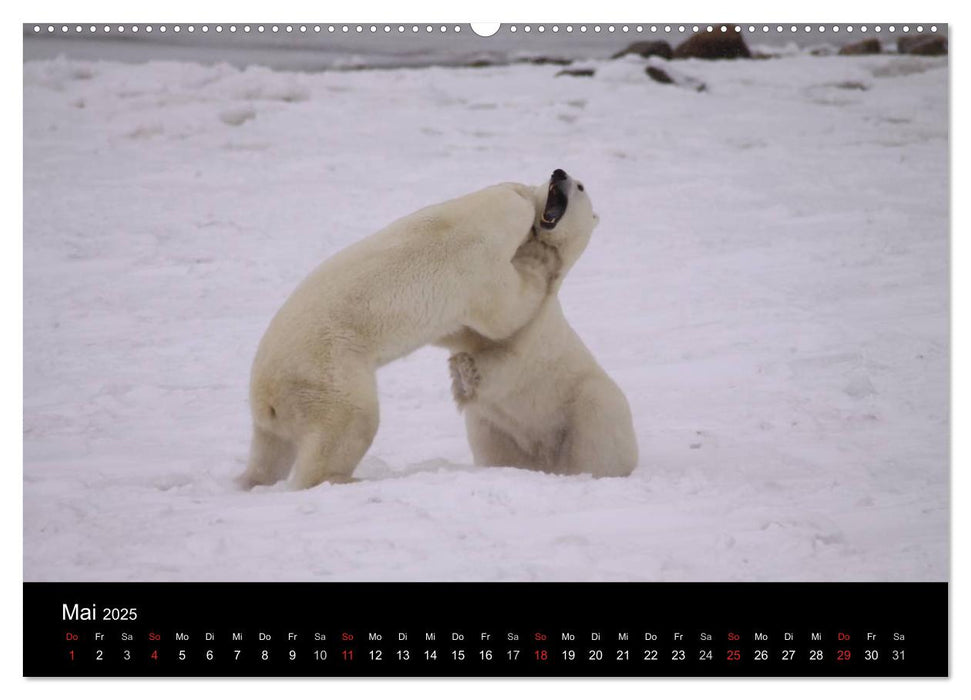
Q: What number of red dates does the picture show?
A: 6